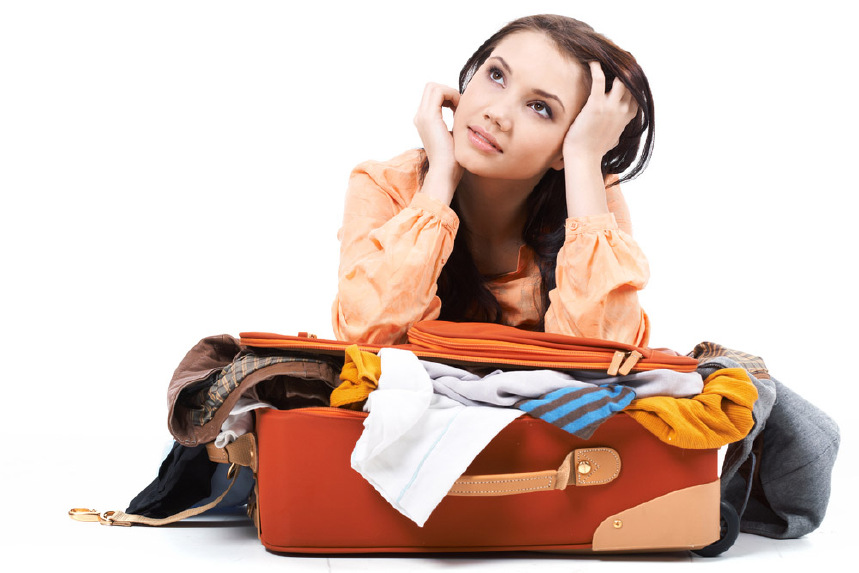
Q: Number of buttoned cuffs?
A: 2